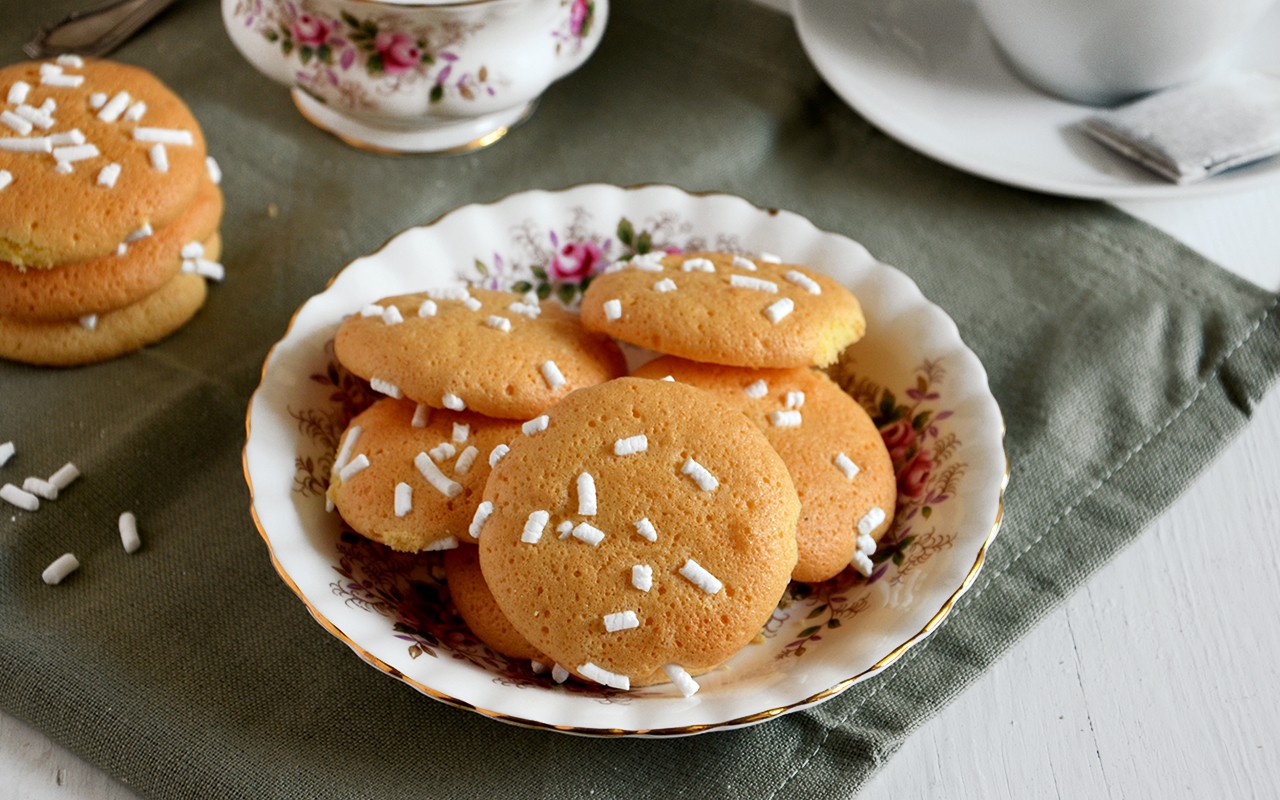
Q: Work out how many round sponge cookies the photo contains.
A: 9